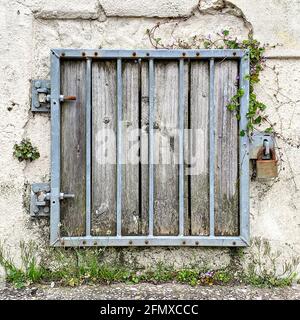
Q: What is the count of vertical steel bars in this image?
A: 5